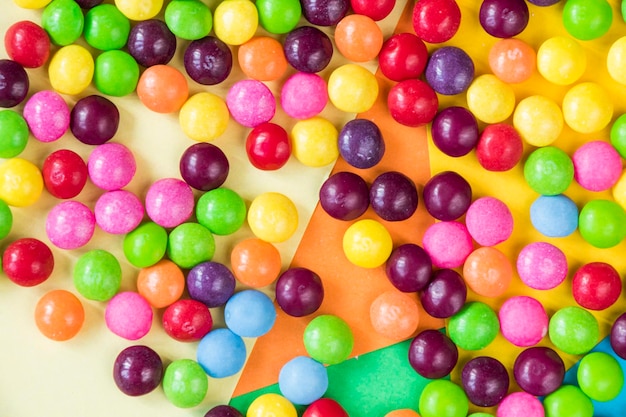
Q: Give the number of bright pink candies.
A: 14